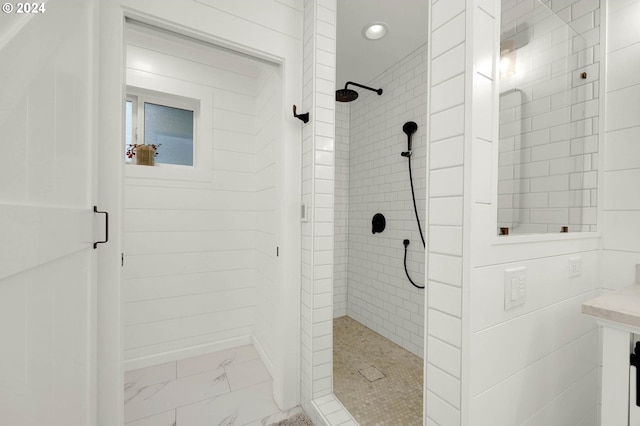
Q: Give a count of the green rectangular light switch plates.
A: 0